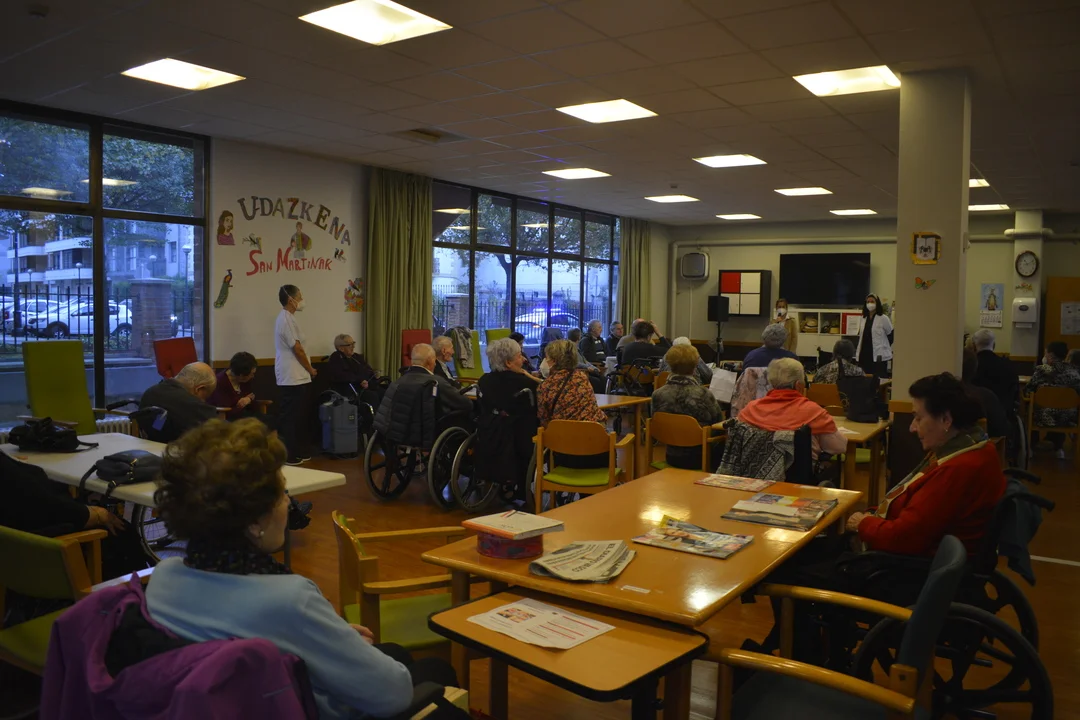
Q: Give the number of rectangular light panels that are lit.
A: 12